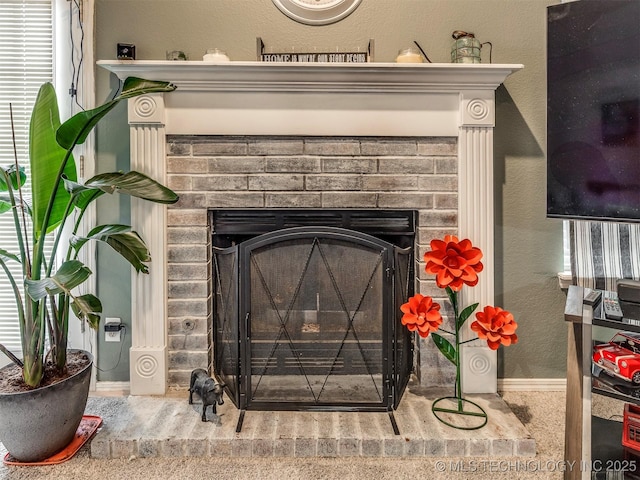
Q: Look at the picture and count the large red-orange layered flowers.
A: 3